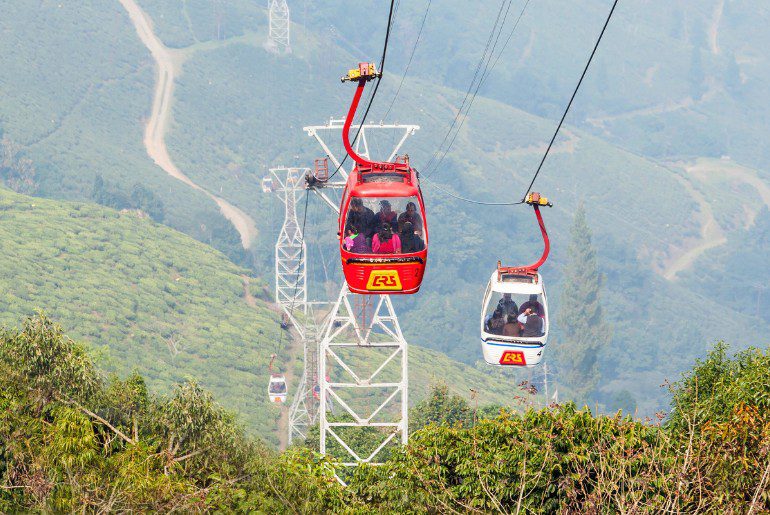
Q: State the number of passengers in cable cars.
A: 11